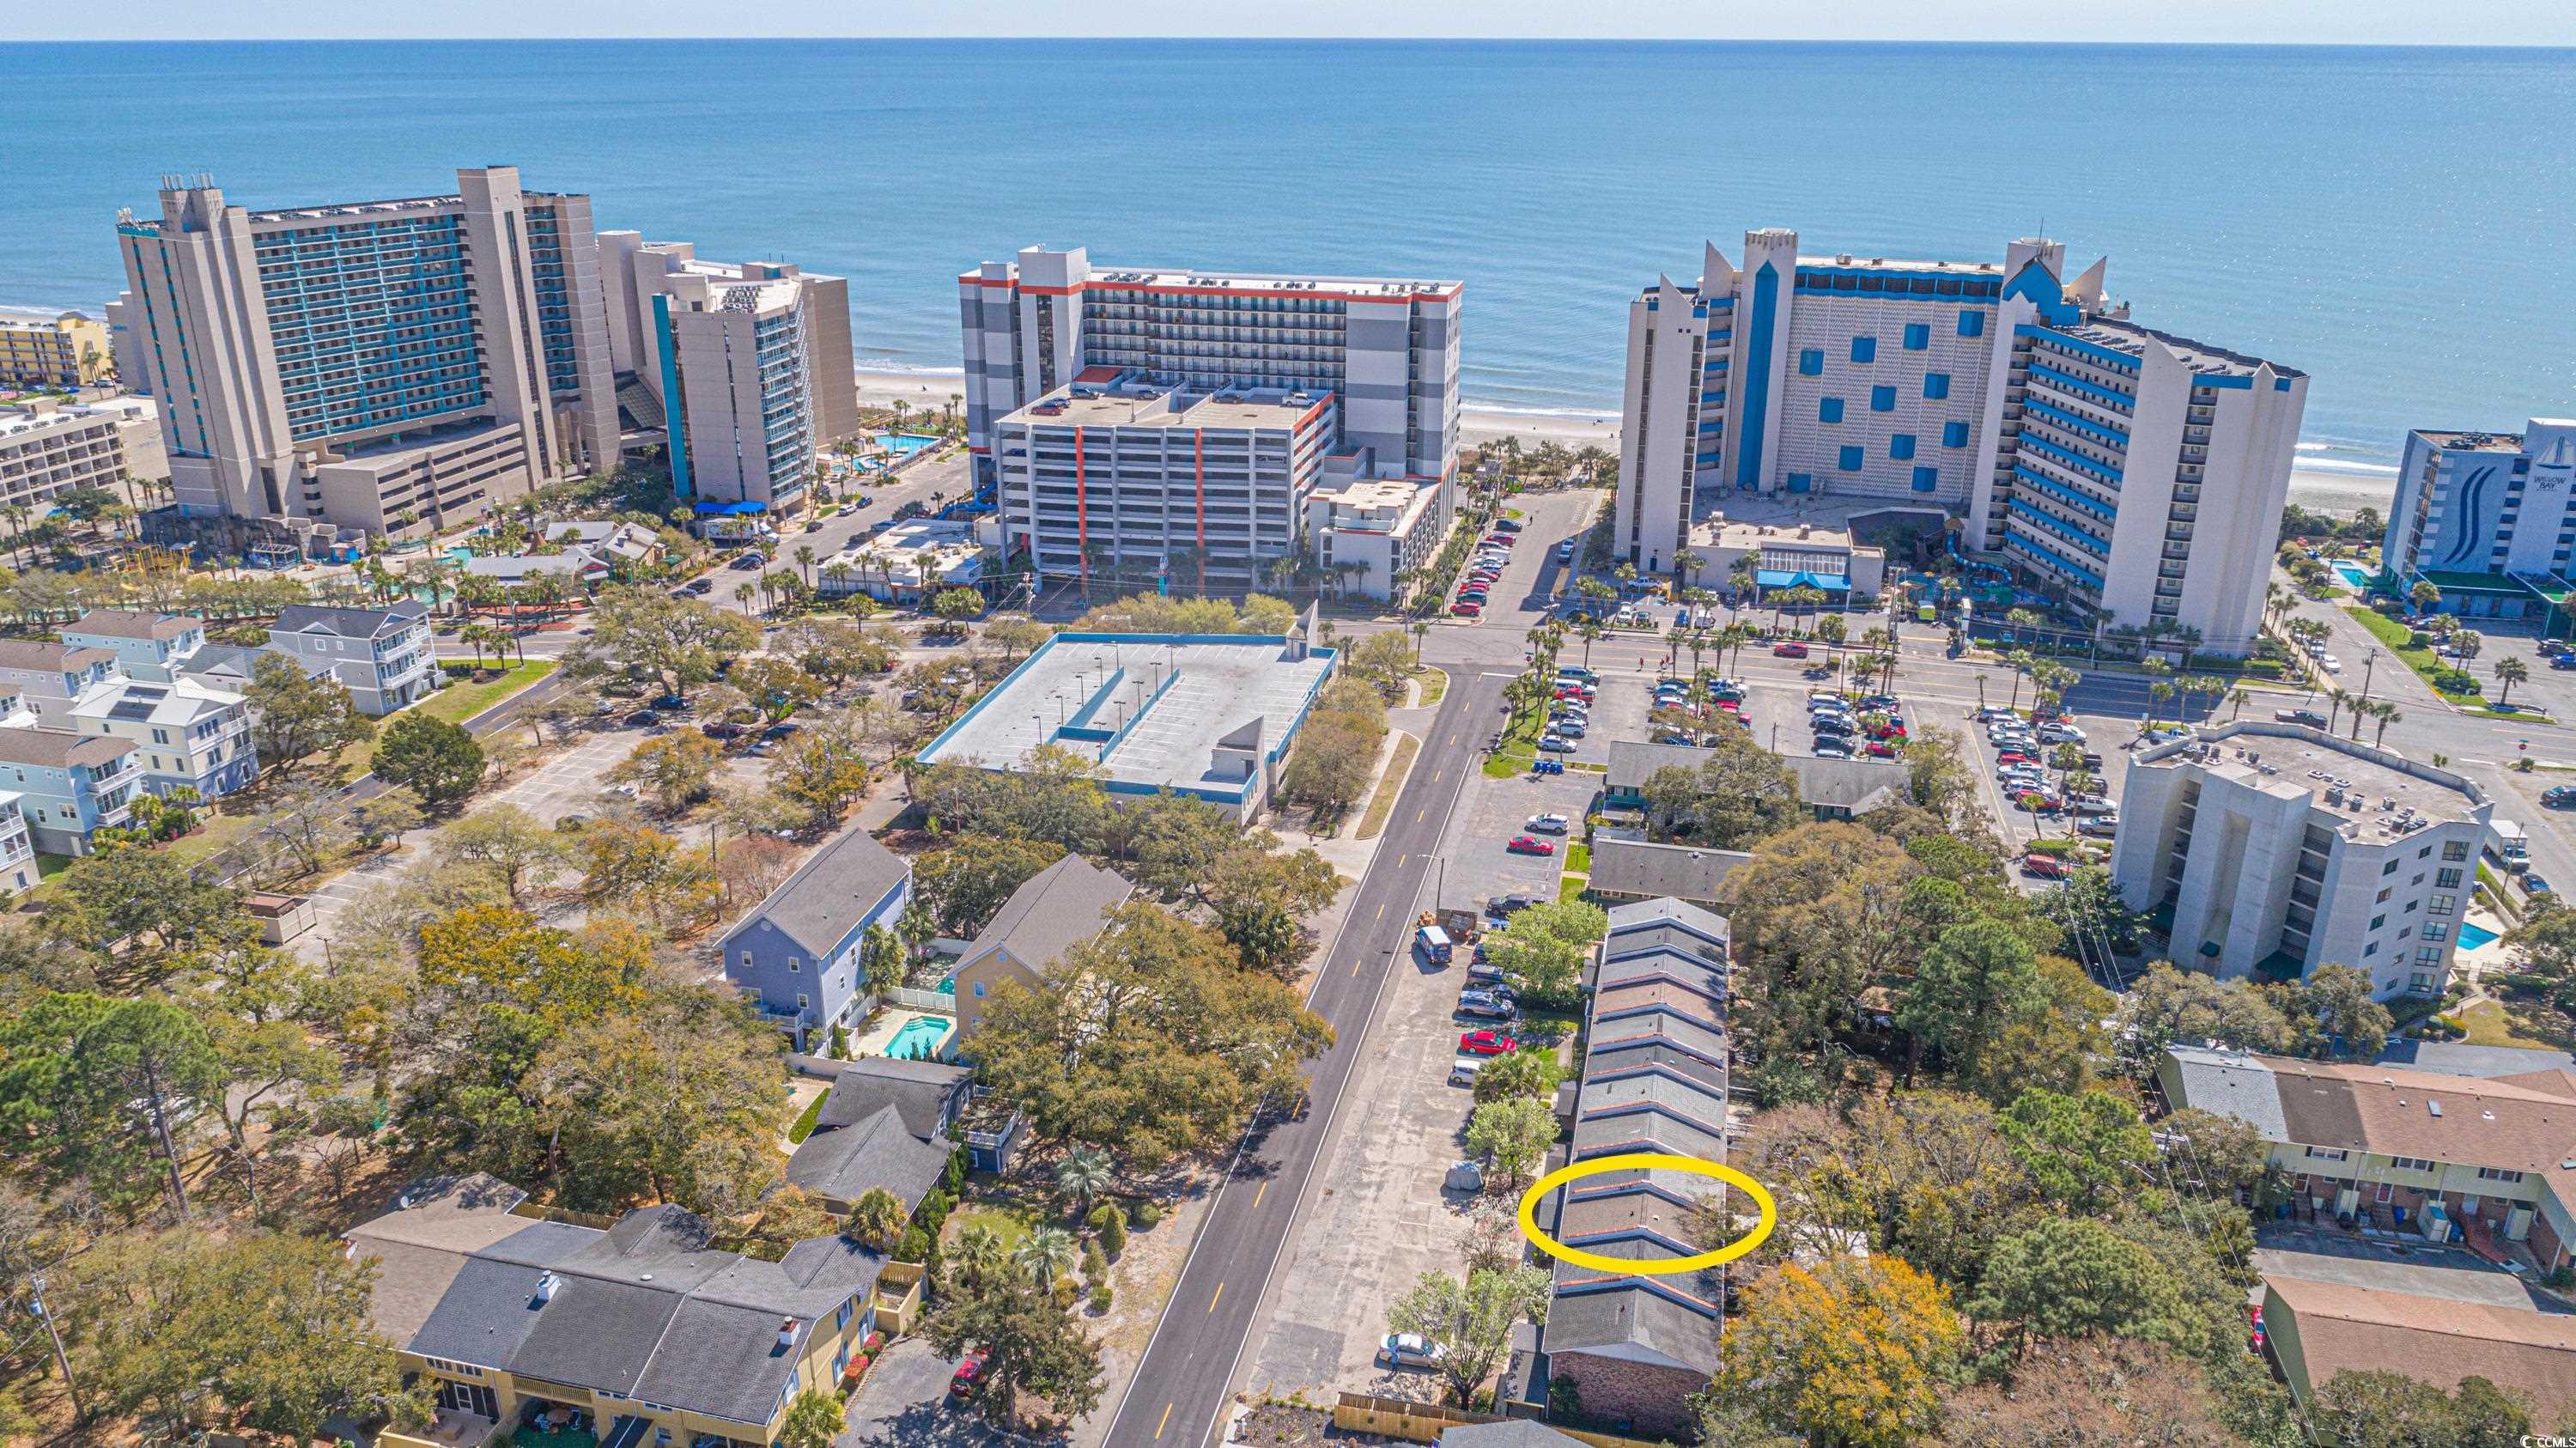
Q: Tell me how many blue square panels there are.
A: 12